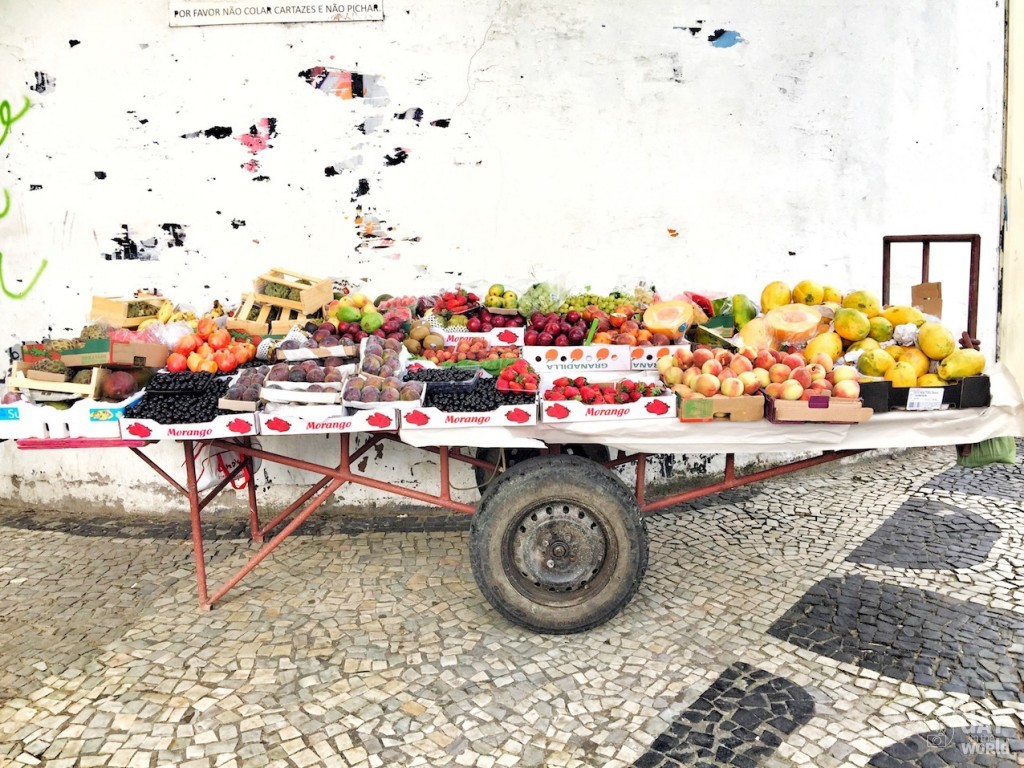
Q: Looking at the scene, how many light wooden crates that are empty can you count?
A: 0